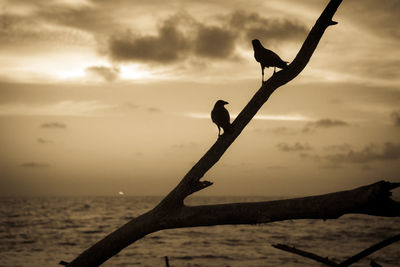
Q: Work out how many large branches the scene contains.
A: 2